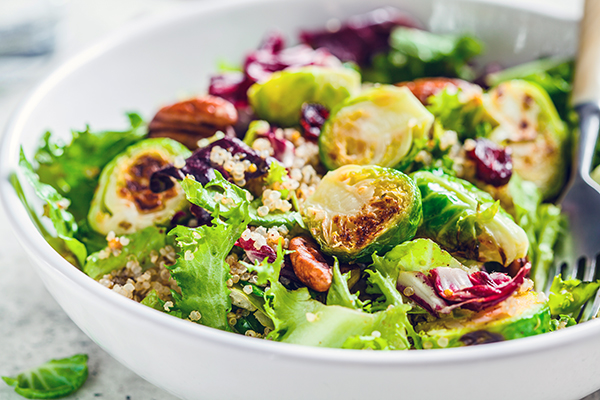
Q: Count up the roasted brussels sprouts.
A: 7